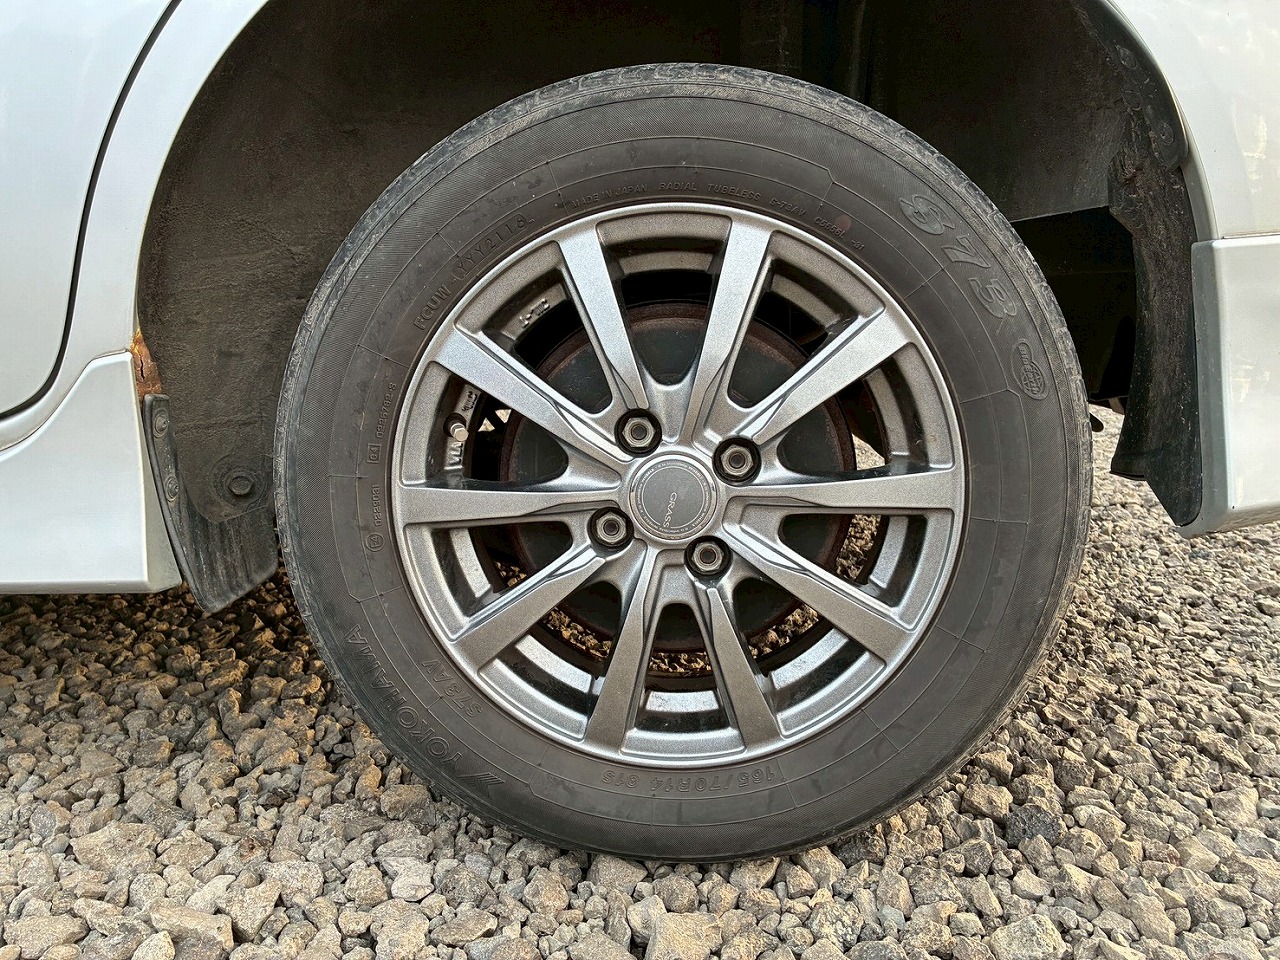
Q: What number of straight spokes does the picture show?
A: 10